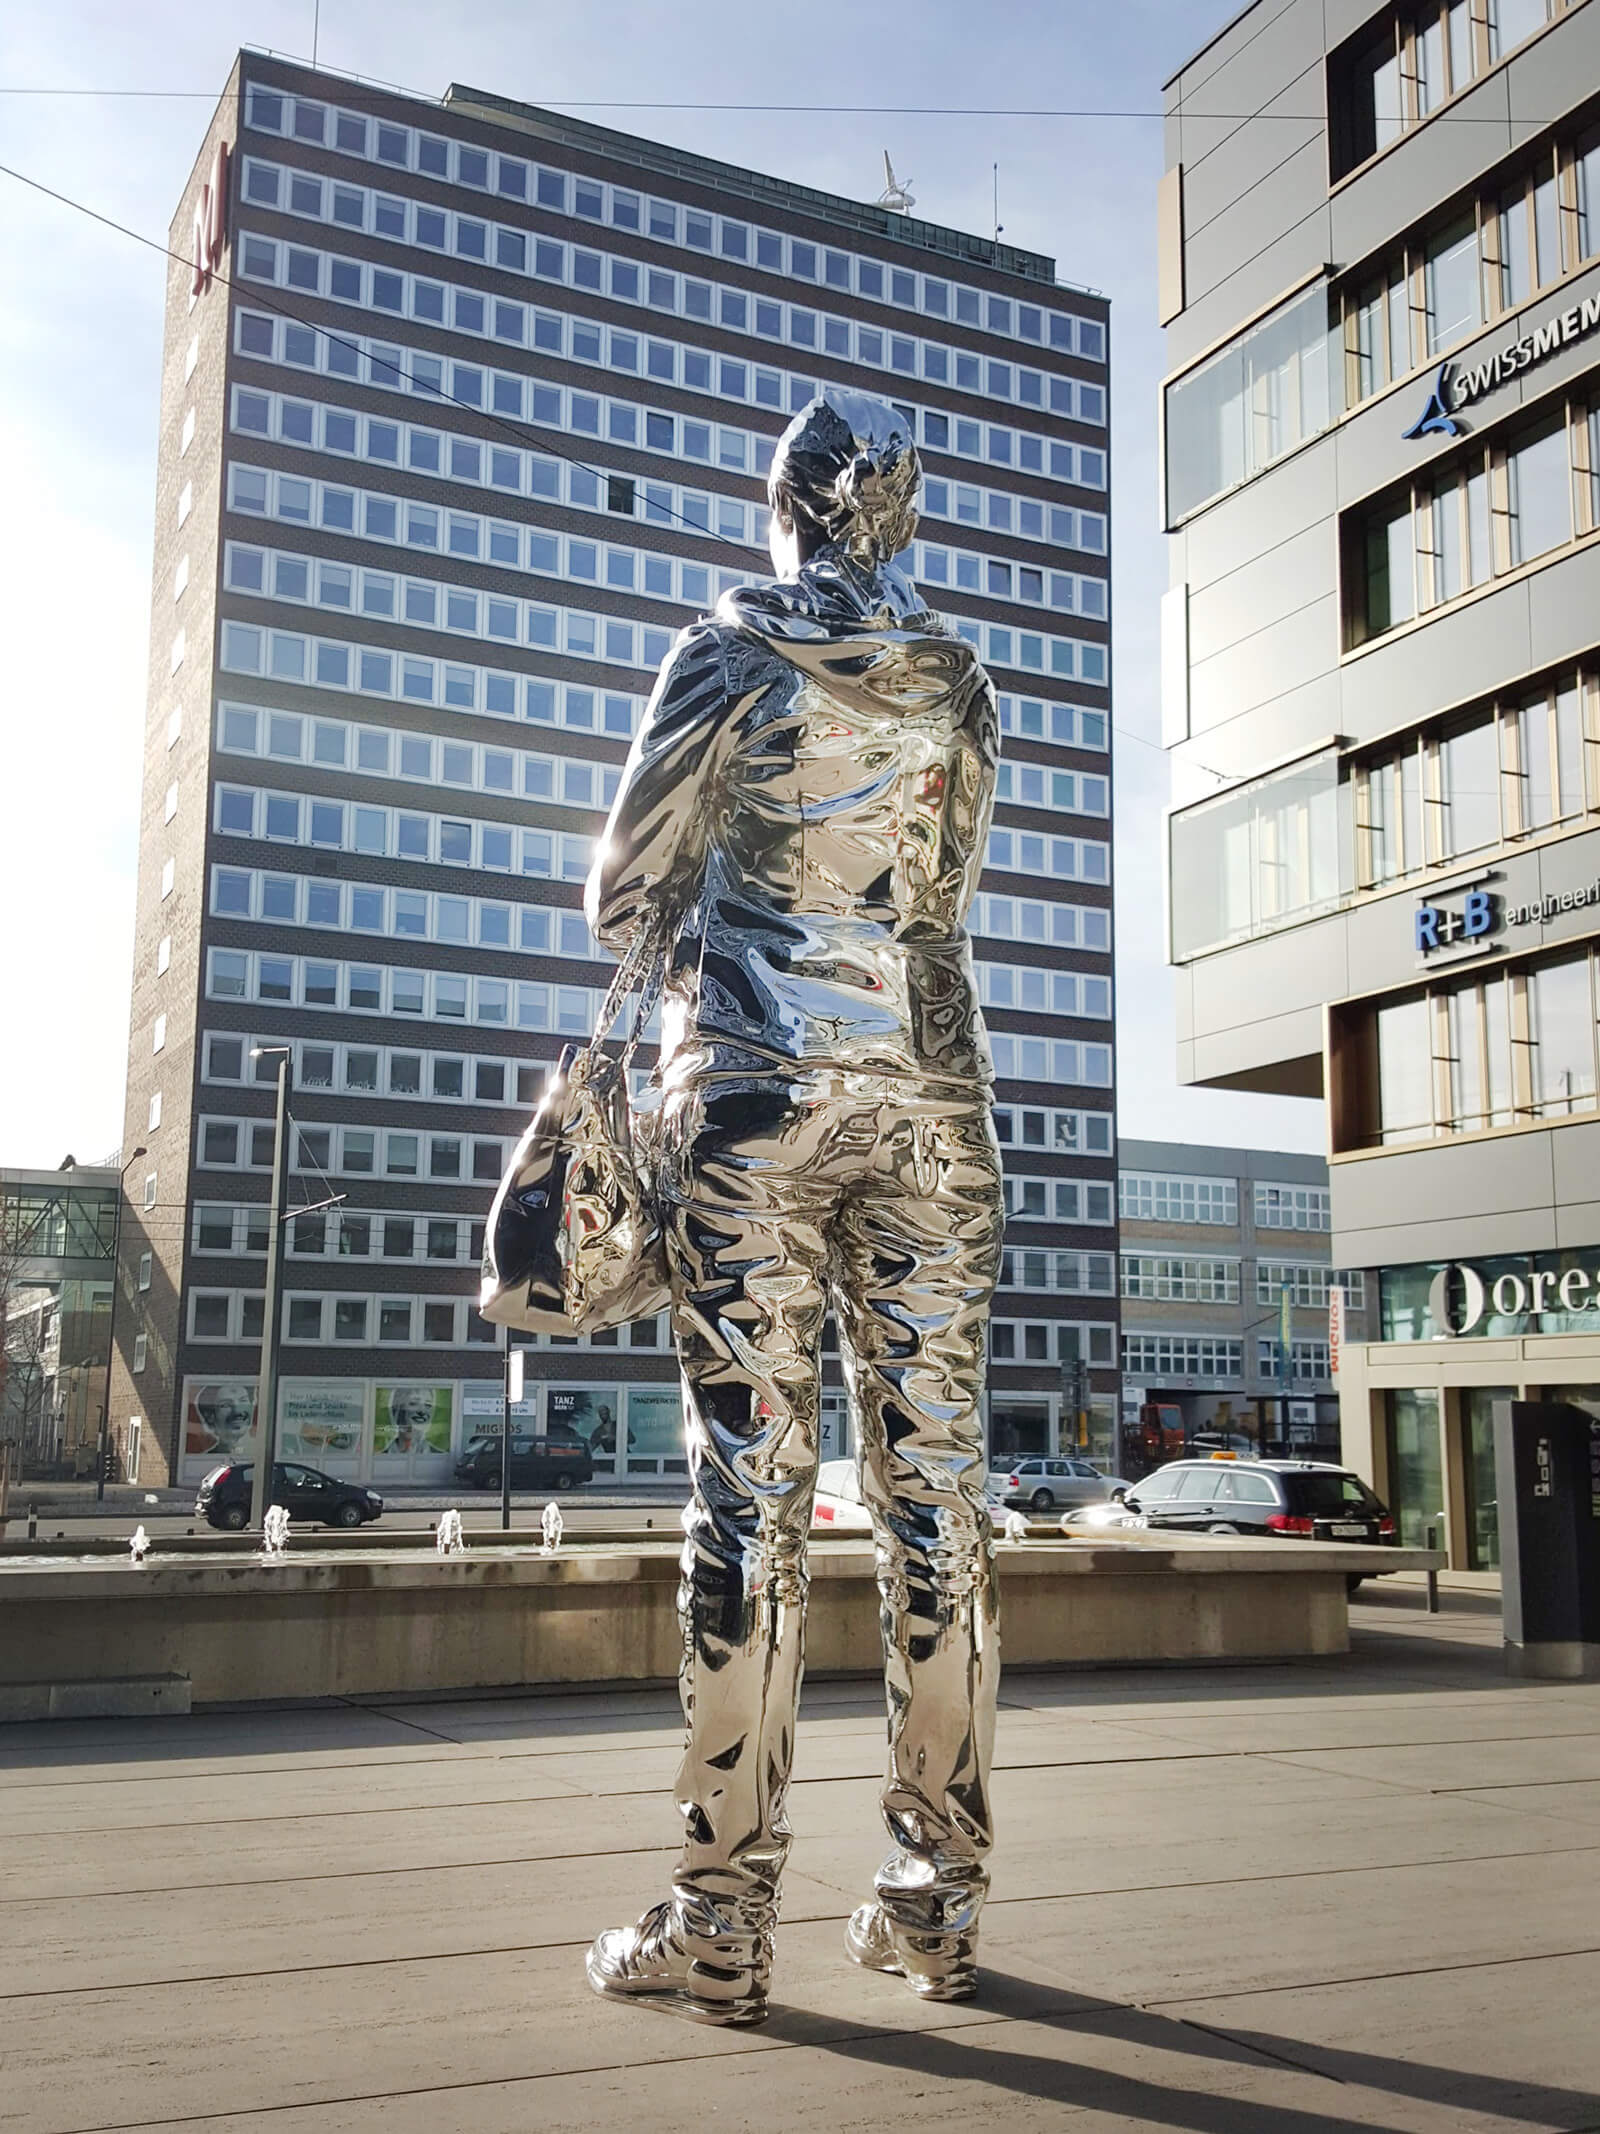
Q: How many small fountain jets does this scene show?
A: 5